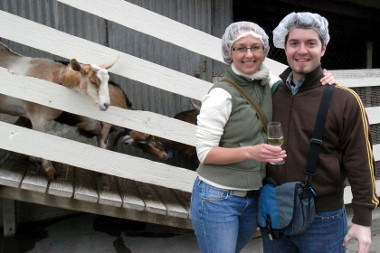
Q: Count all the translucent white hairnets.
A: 2